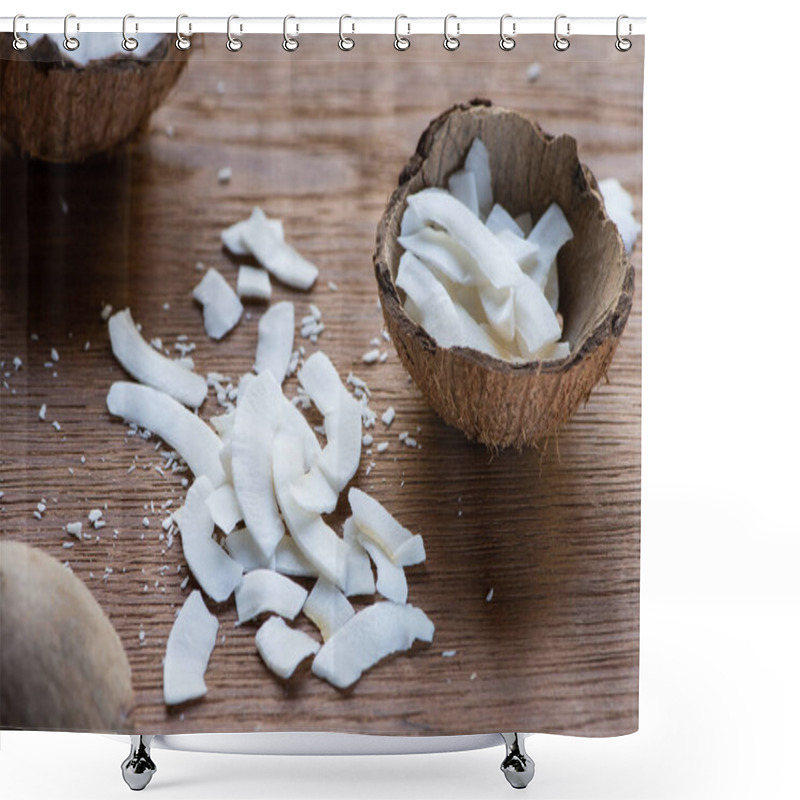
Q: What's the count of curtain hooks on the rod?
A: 12